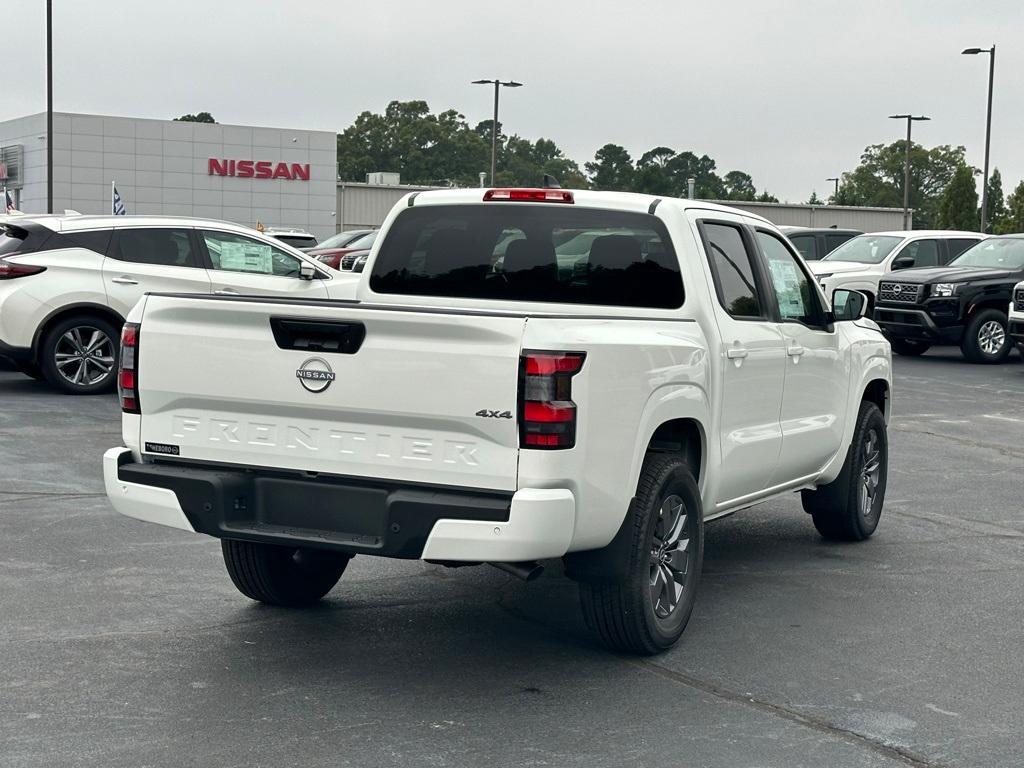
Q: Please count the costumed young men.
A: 0